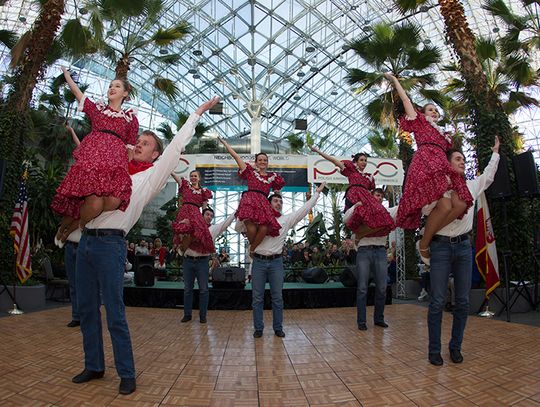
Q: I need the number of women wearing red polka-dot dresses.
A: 5